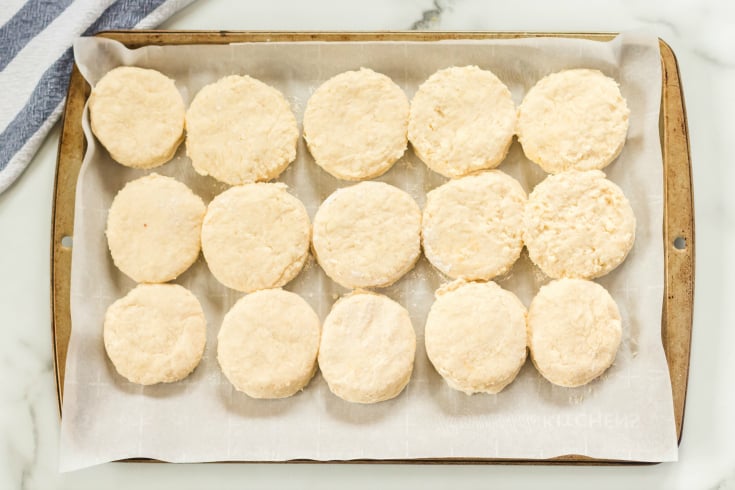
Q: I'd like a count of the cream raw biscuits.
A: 15